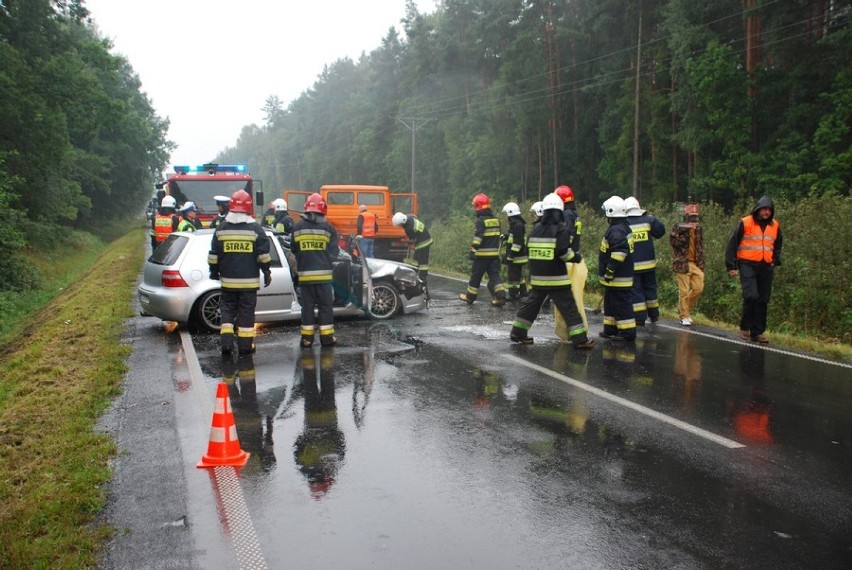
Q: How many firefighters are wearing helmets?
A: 13